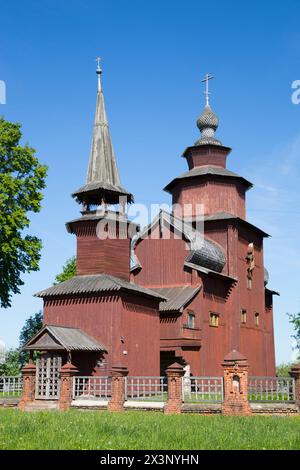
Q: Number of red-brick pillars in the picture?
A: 6